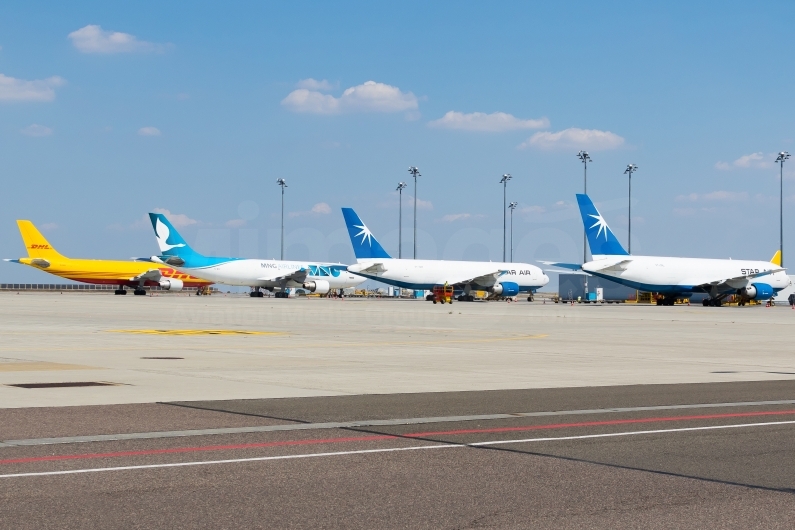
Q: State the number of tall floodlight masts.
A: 8